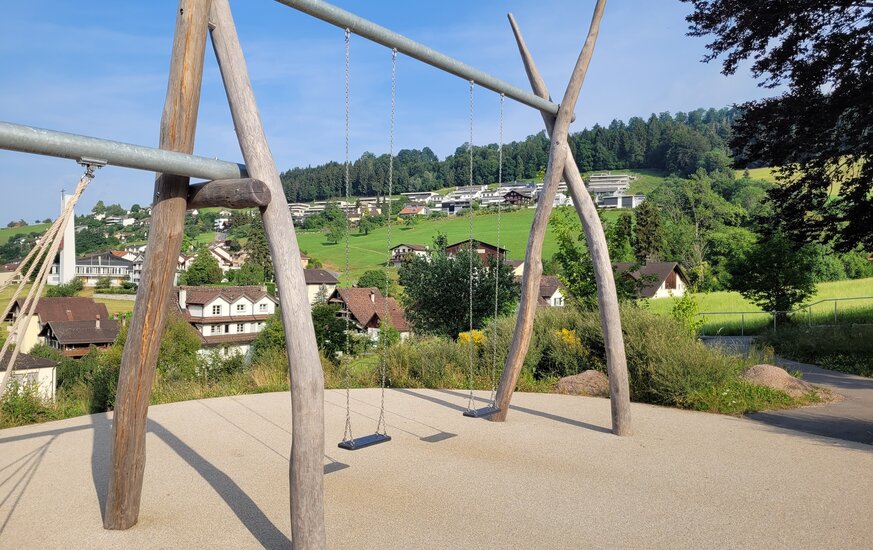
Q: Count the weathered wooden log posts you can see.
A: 4